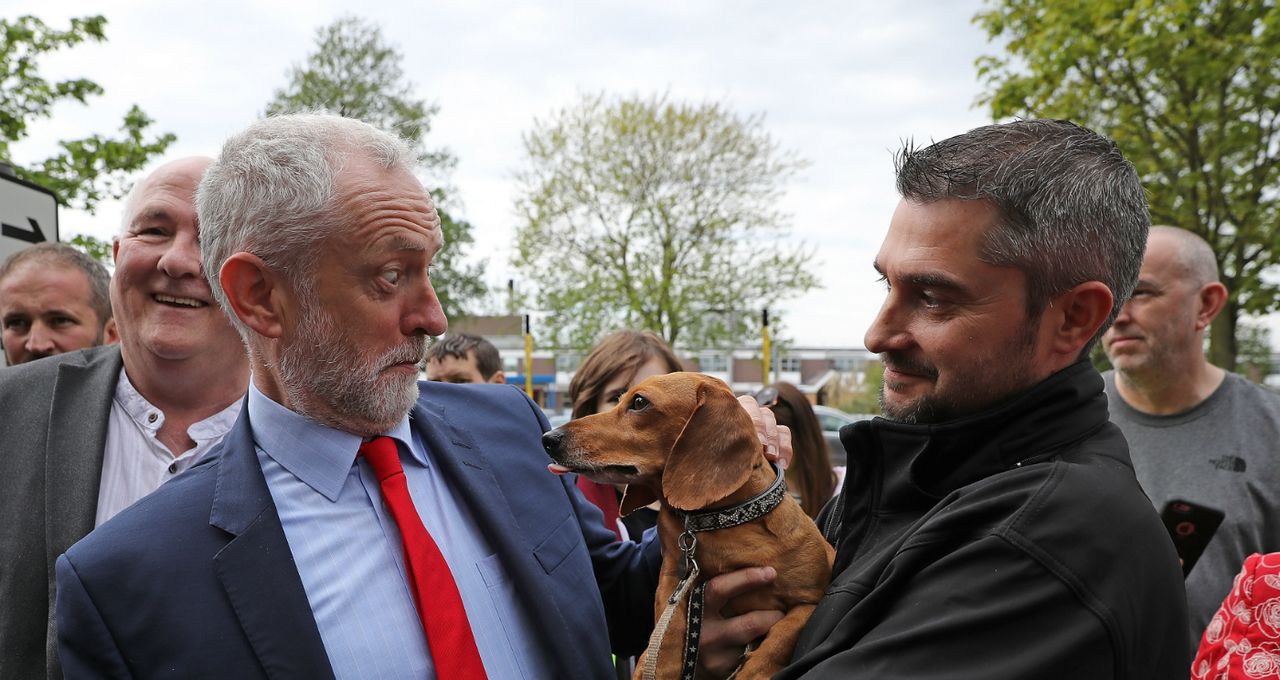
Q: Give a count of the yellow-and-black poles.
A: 2